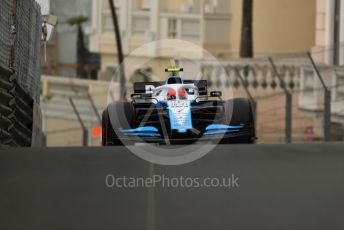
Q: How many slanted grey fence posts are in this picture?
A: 5